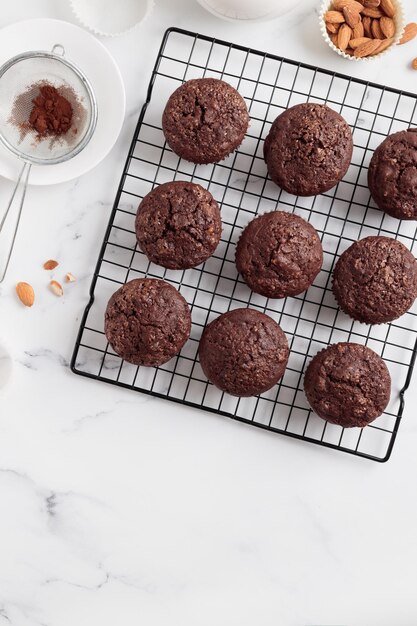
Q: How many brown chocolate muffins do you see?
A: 9